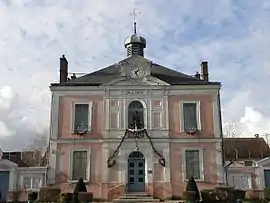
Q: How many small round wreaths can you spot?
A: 2